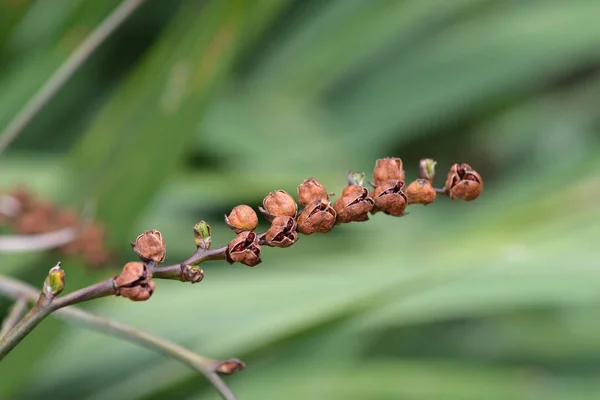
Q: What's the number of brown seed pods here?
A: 13